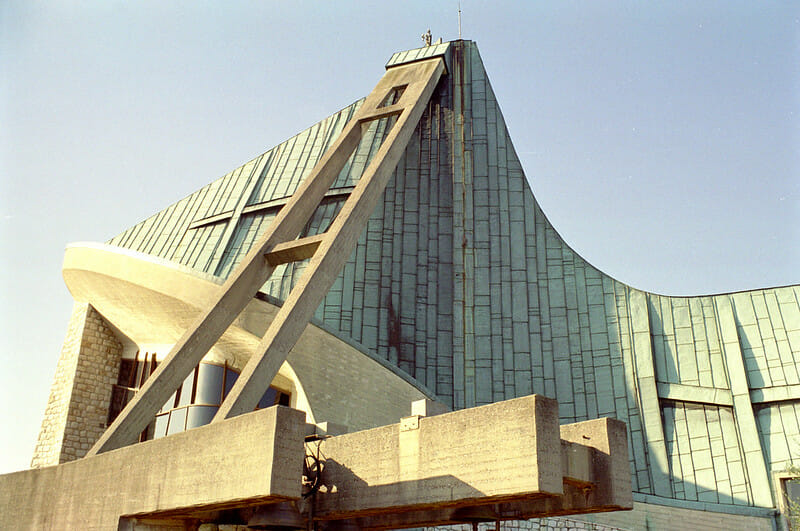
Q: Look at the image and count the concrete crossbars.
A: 2